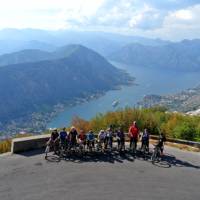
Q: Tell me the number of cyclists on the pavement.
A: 11